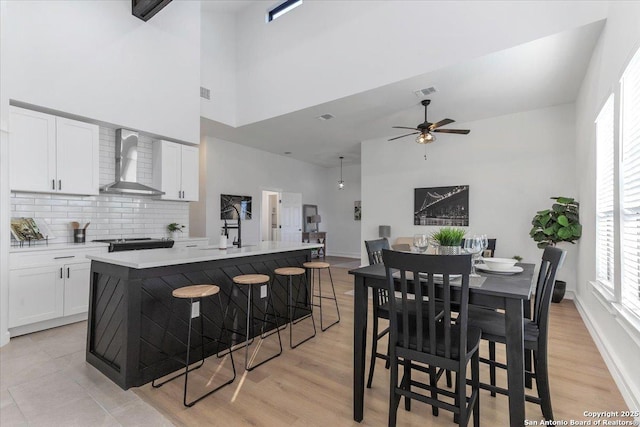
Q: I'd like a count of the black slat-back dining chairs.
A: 4